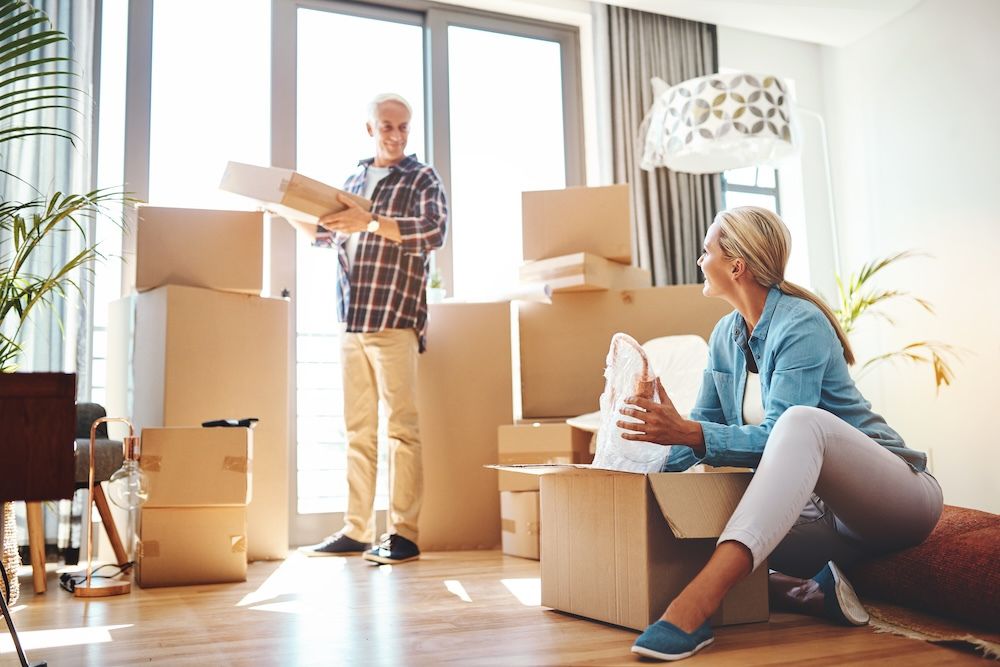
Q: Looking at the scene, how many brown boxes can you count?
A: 12